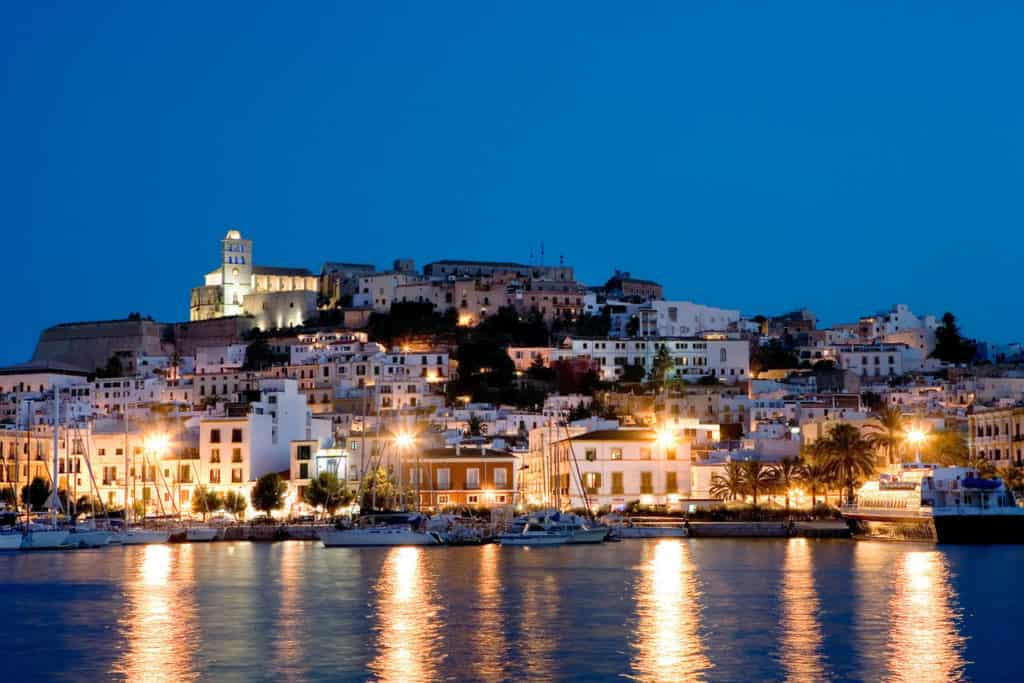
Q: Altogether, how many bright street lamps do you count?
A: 4